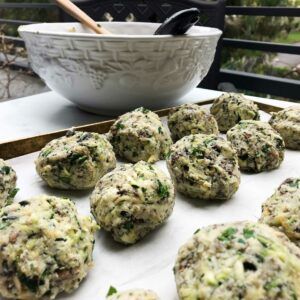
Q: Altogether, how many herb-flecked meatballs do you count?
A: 13